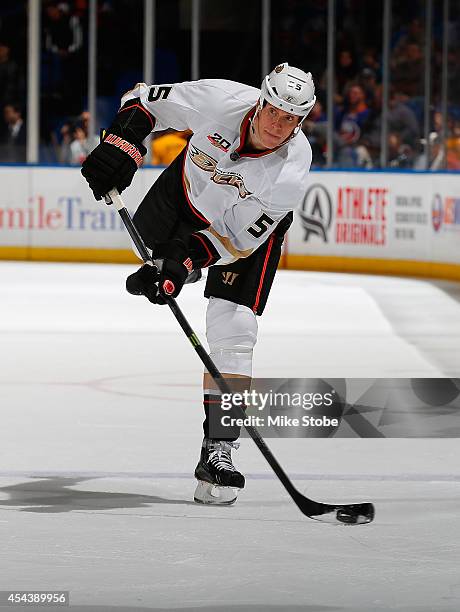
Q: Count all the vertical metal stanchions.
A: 9